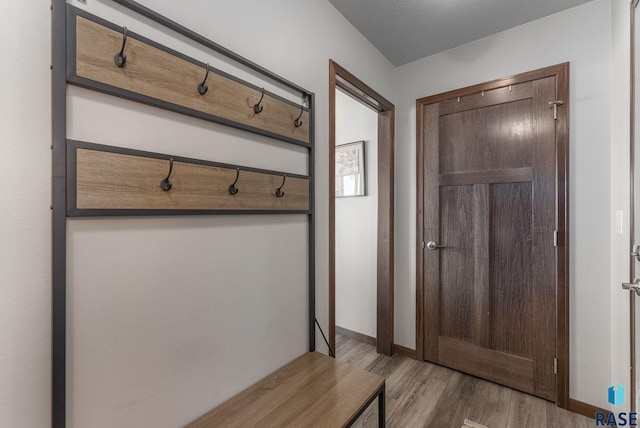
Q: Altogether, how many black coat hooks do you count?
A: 7